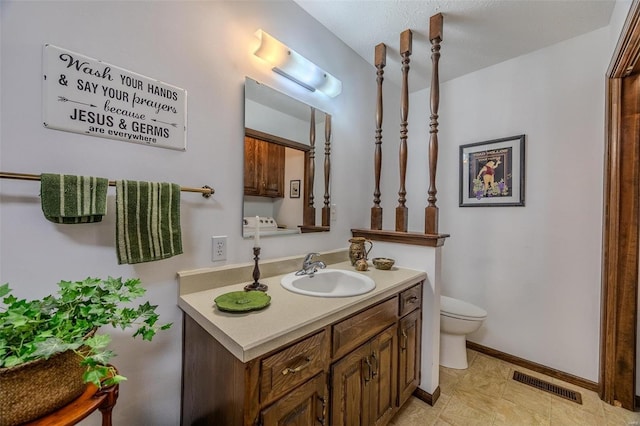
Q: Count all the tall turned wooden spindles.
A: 3